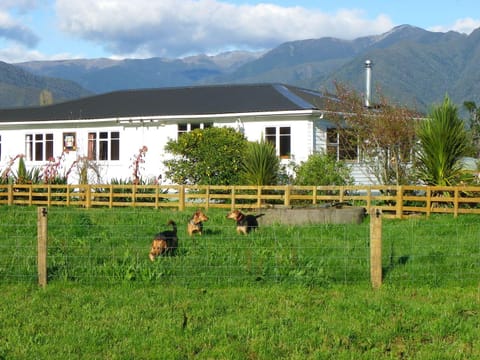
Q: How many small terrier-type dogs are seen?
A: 3